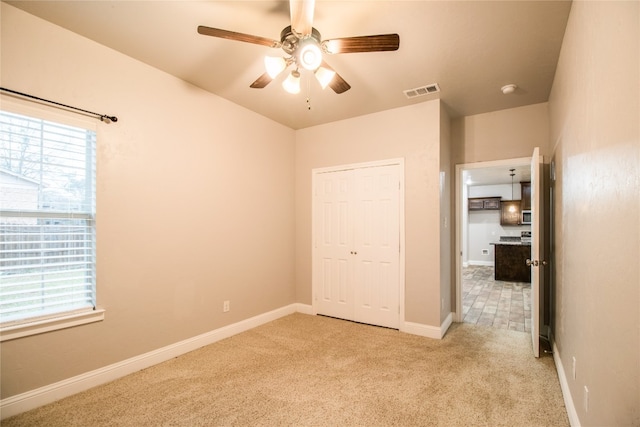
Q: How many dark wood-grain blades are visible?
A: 4